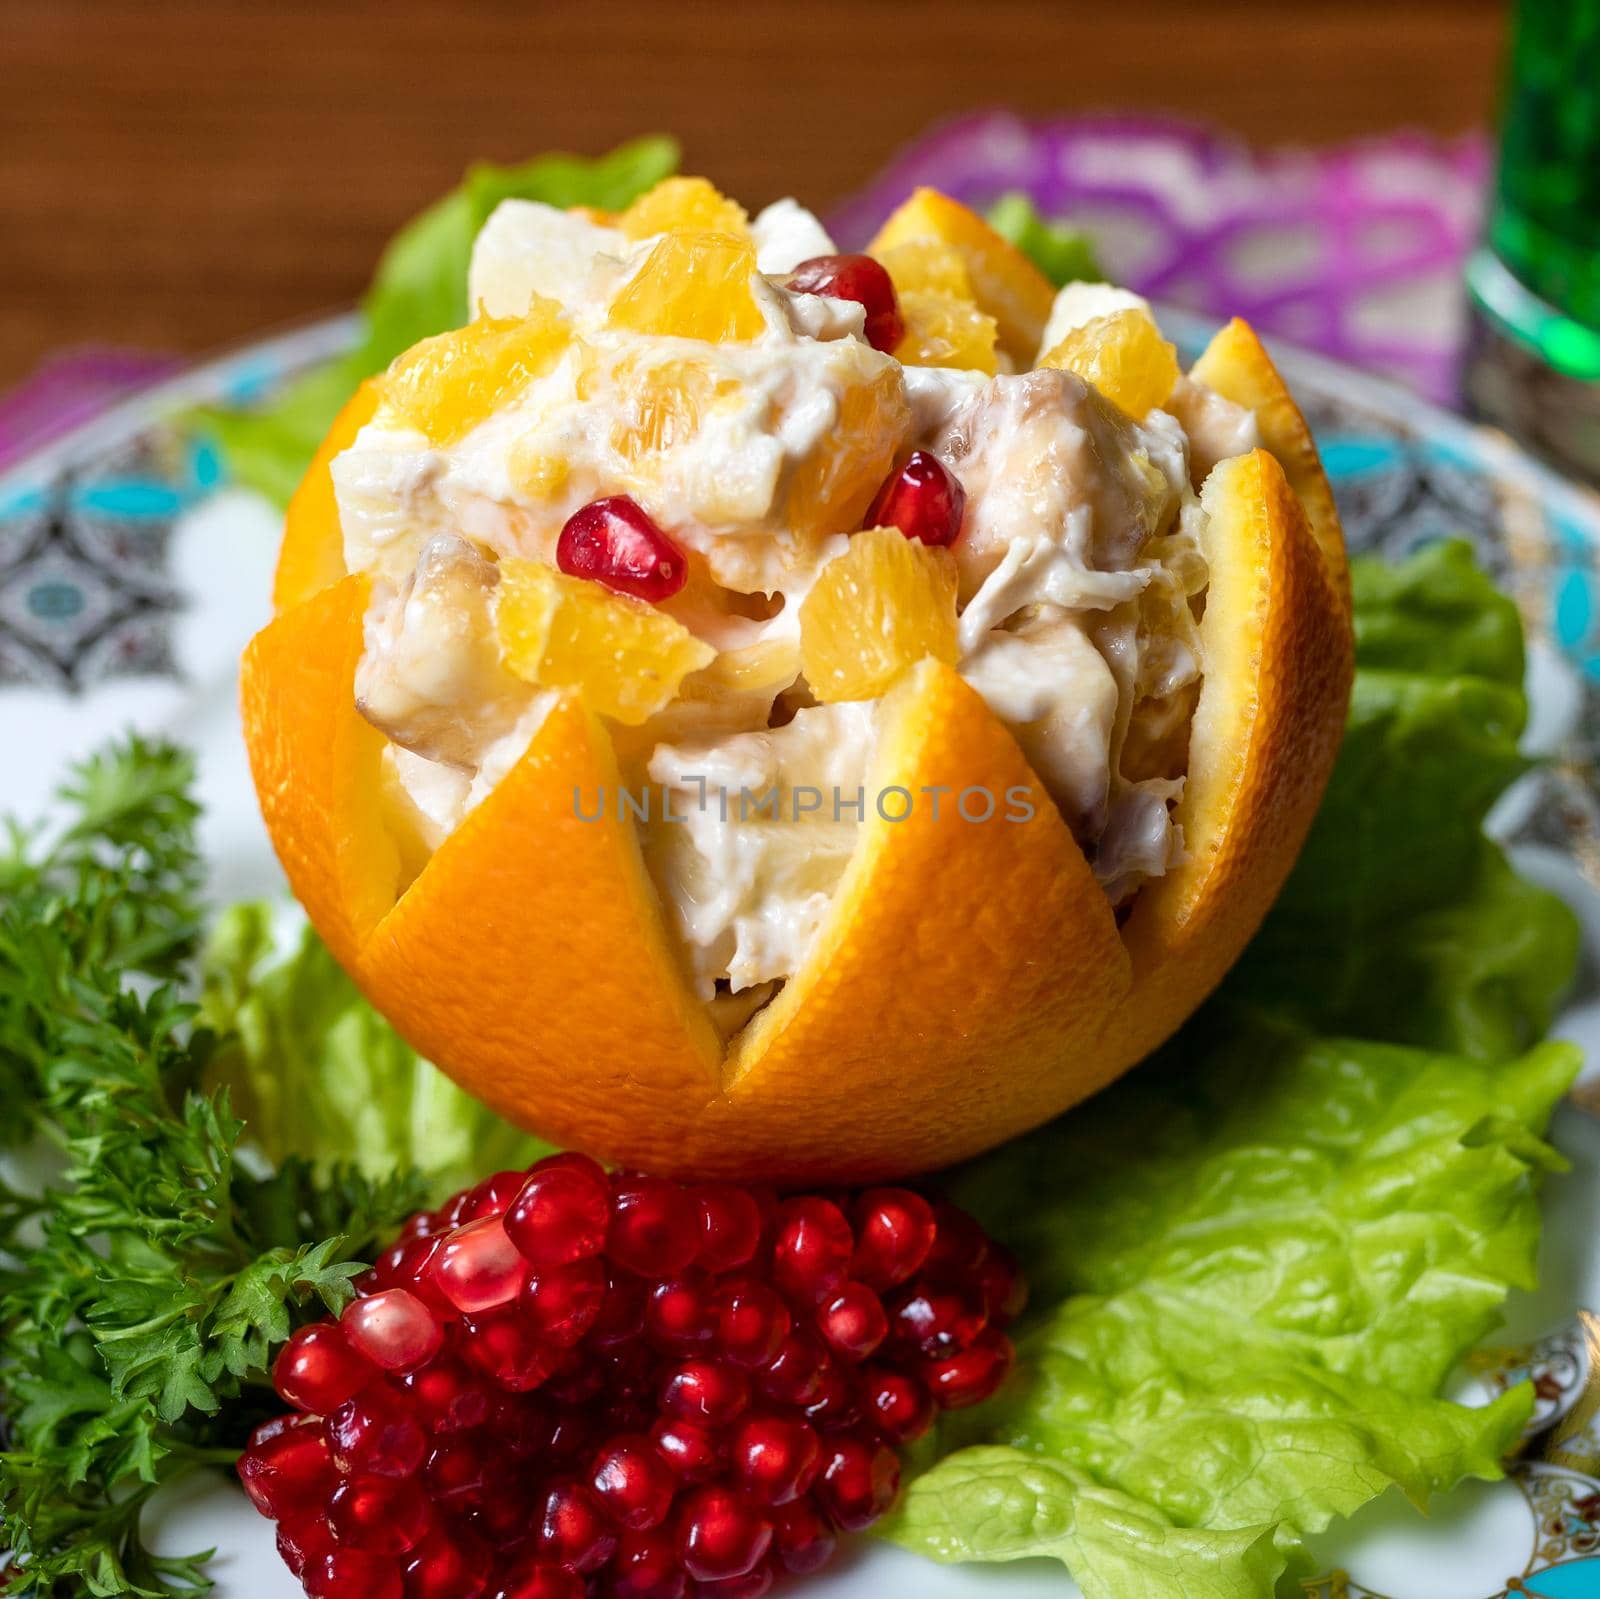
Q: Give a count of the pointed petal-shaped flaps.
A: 7